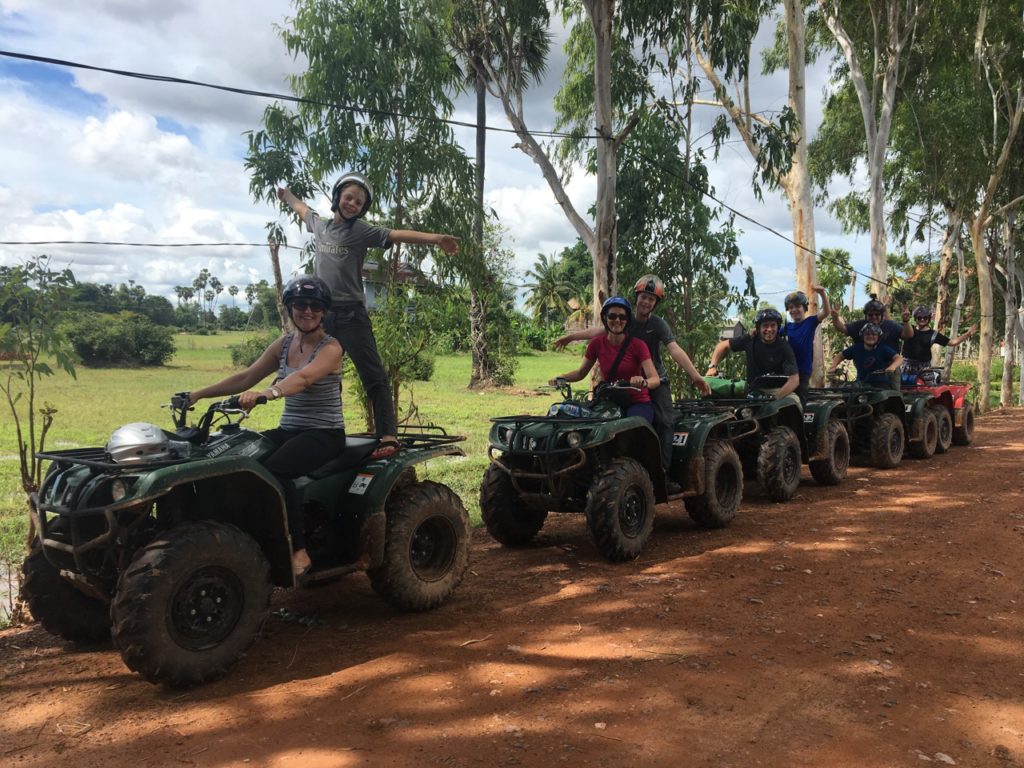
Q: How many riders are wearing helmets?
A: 9